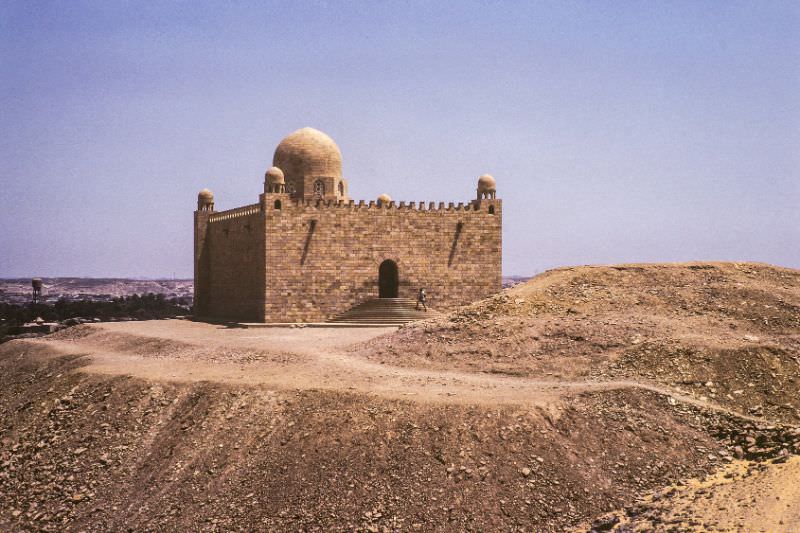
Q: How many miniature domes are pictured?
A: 4